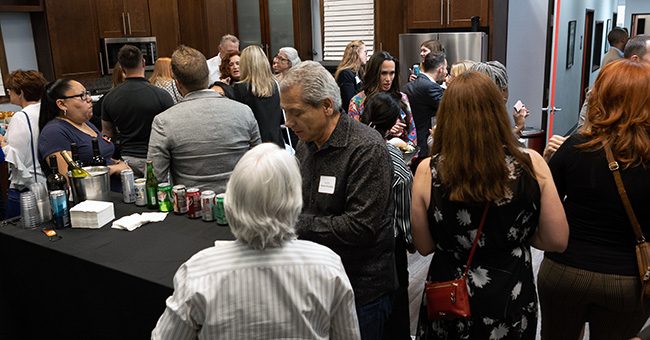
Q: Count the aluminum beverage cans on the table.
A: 8